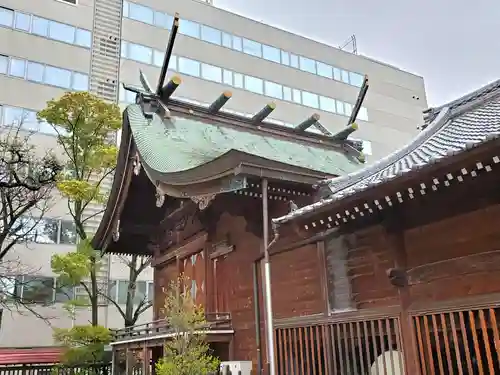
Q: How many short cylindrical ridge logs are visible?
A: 5